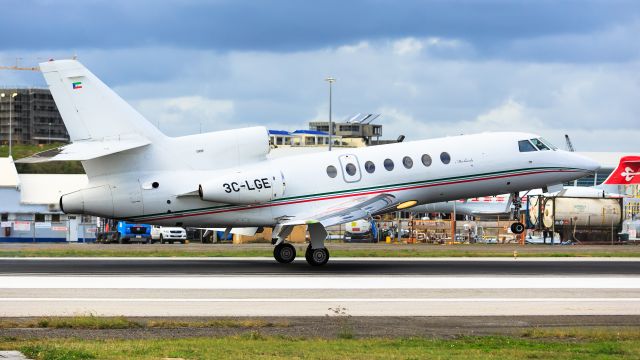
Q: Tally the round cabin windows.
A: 7